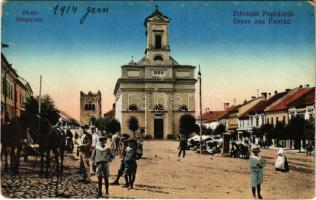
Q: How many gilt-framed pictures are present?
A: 0